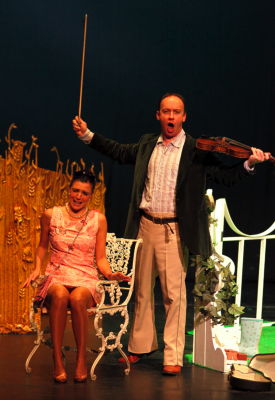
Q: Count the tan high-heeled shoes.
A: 2